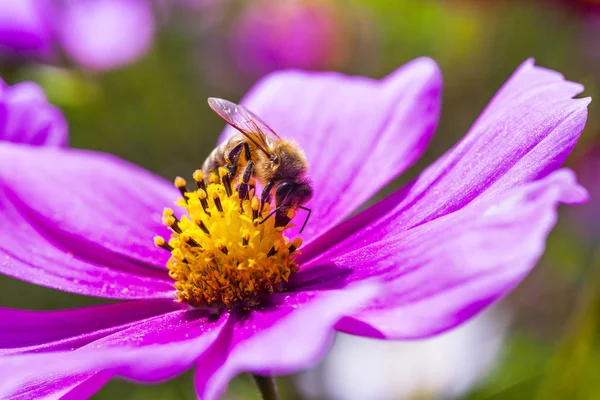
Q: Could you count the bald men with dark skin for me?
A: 0